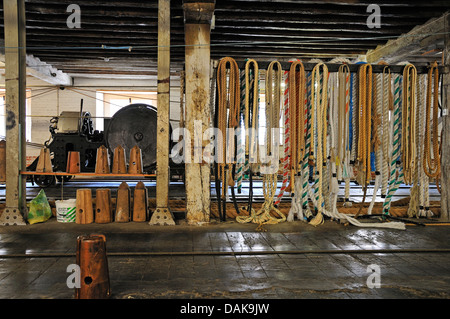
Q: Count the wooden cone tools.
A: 10